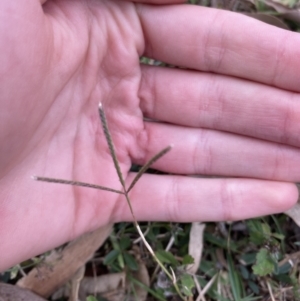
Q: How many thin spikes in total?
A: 3